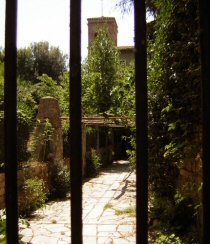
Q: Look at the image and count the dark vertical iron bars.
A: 4